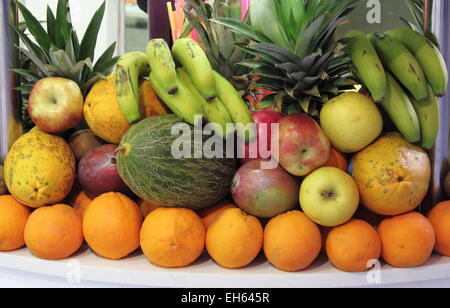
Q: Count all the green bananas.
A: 11